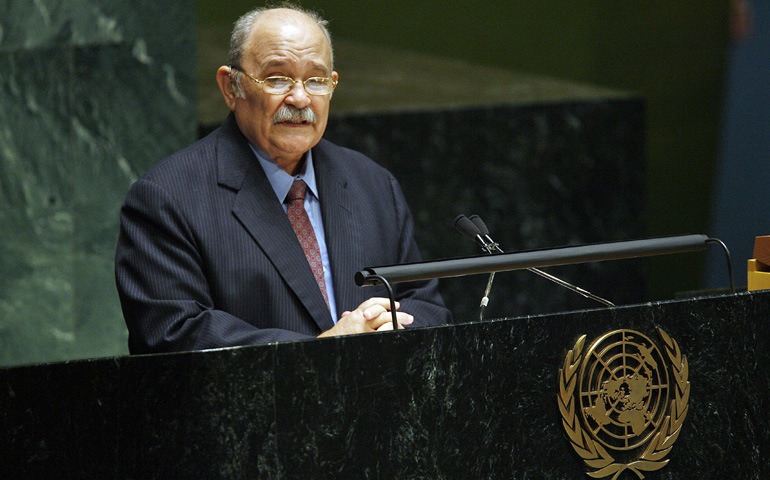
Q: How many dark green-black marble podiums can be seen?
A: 1